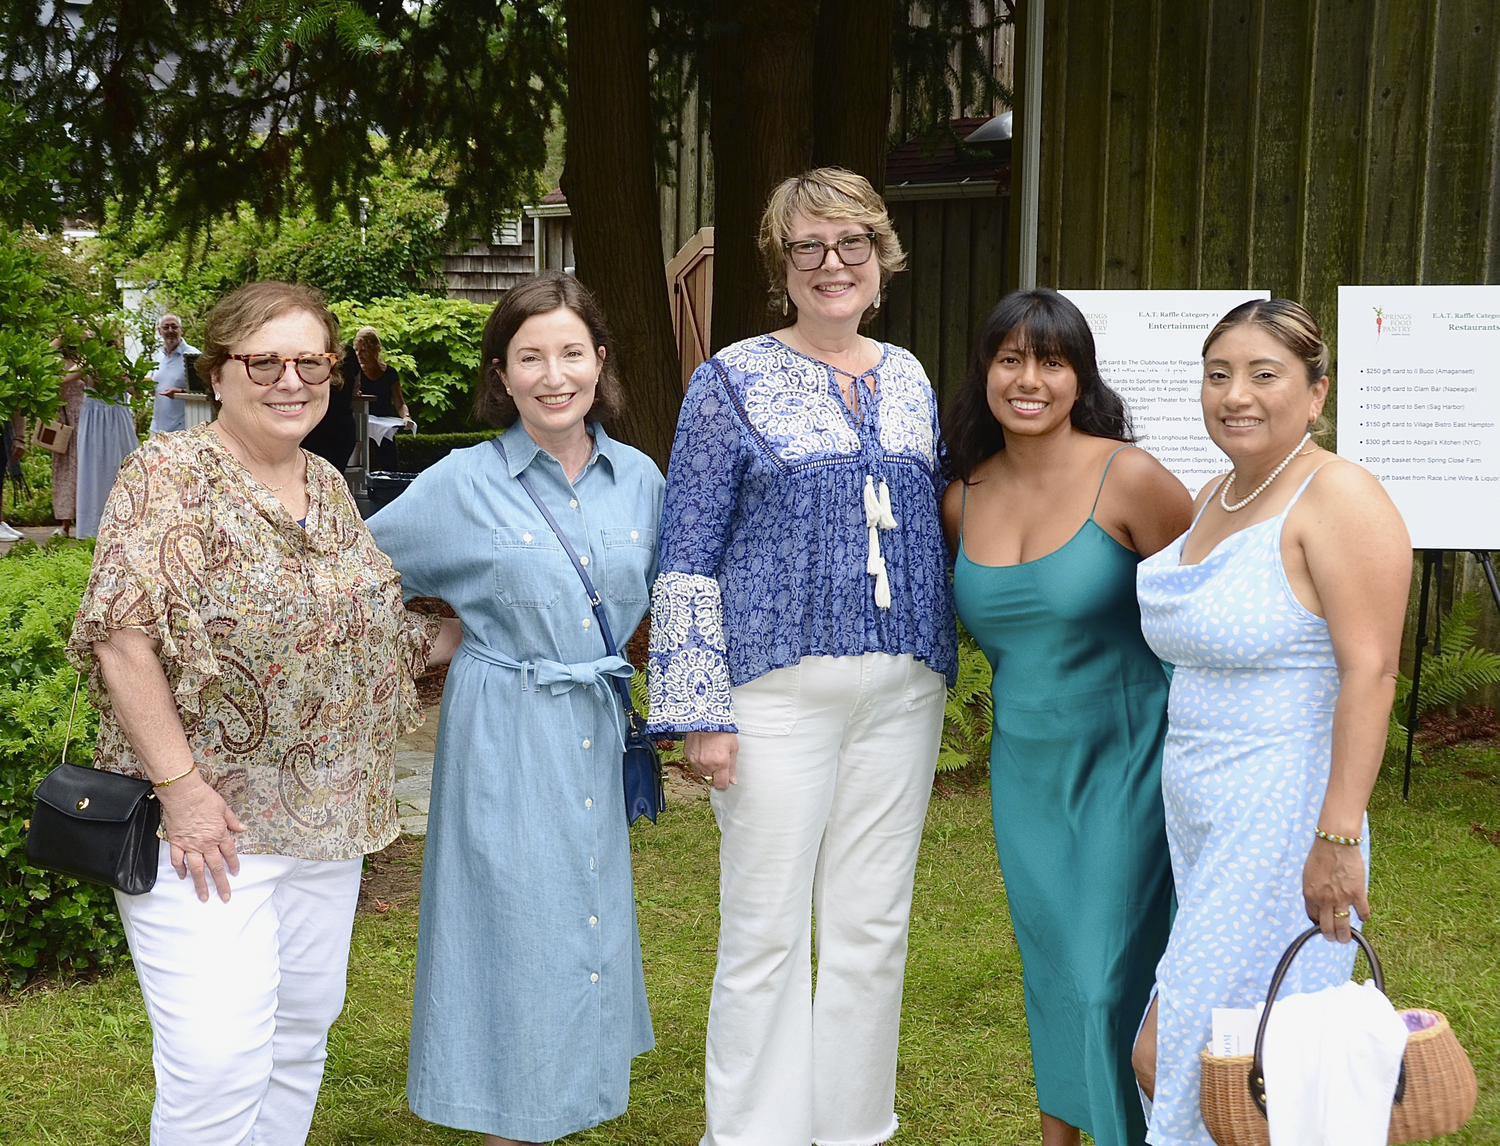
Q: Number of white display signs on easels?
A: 2